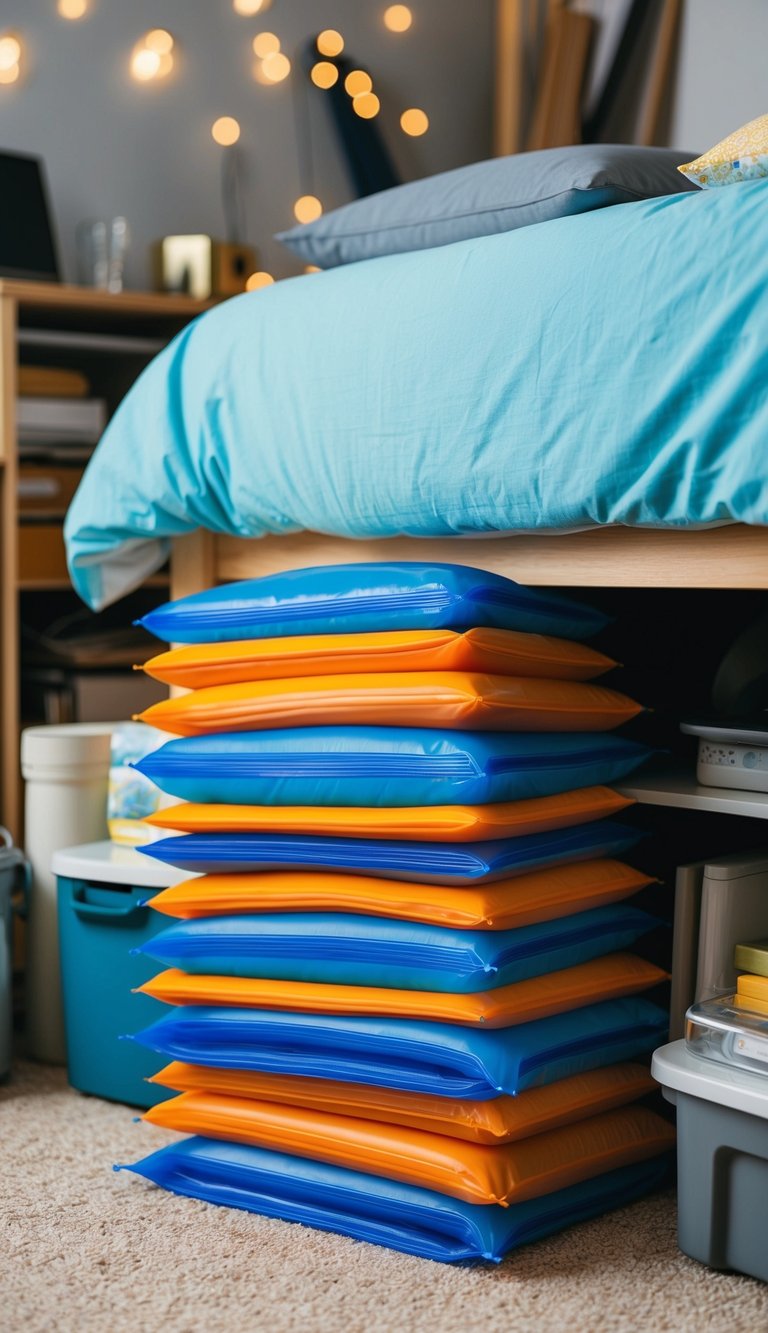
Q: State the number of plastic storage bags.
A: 13